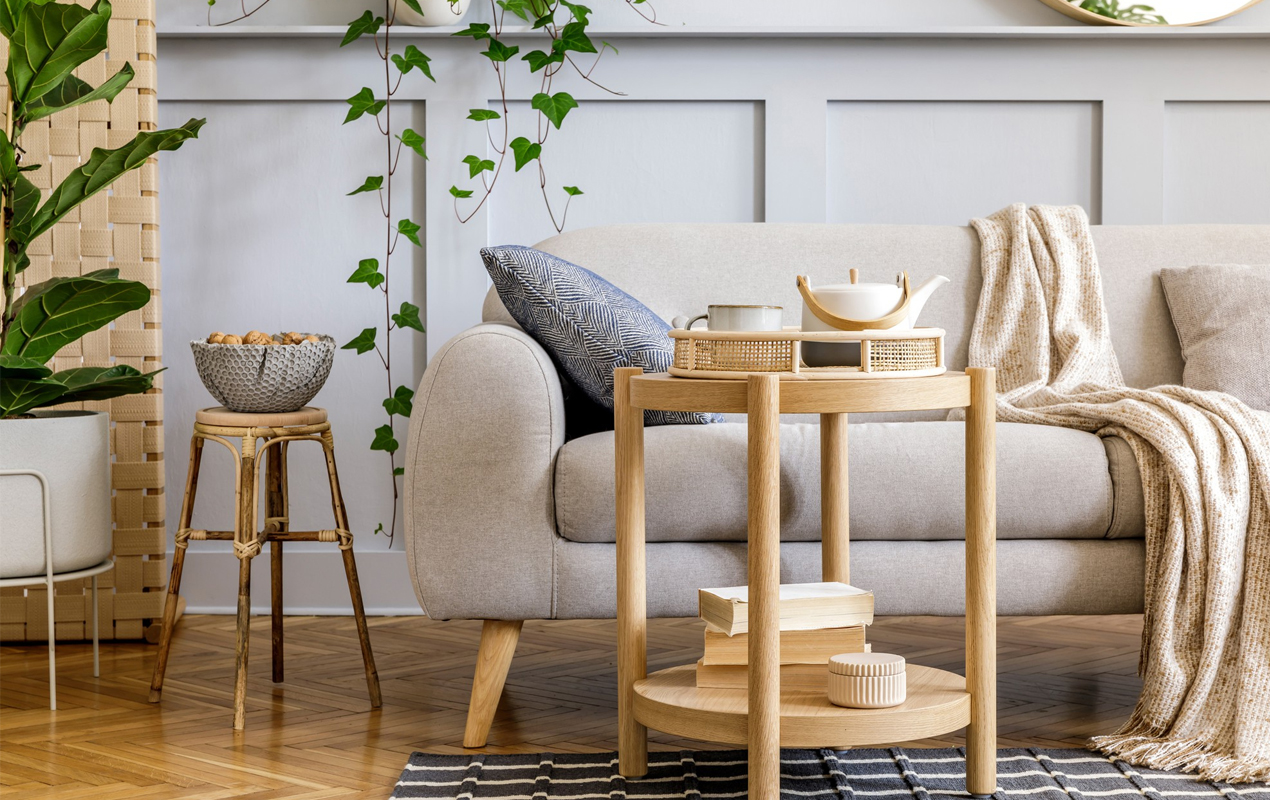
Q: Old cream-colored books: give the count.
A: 3